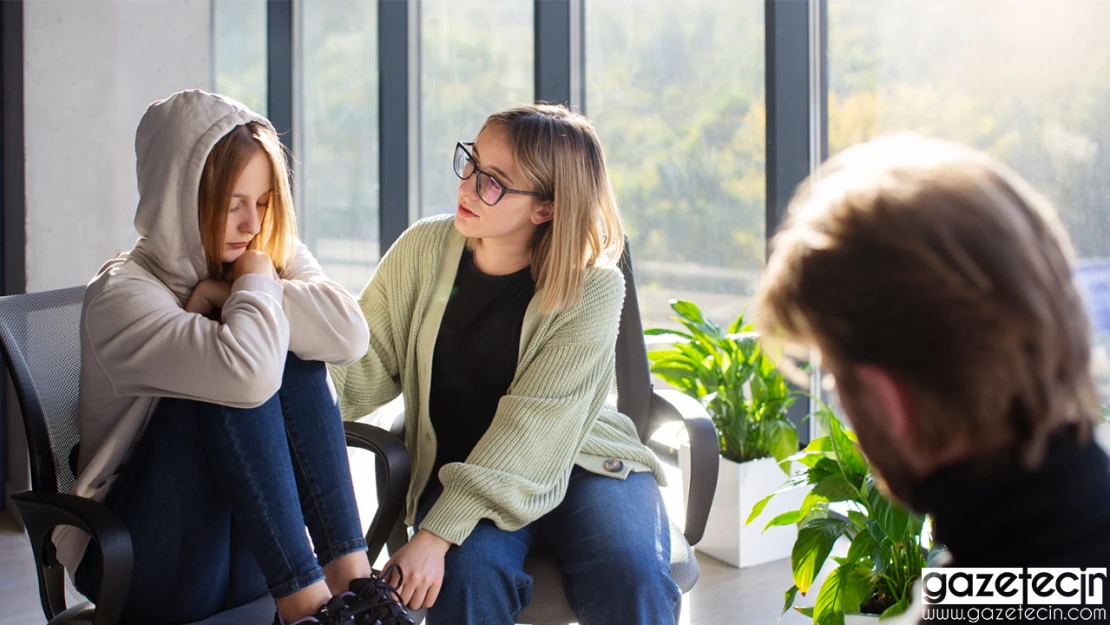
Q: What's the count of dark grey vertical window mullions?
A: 4